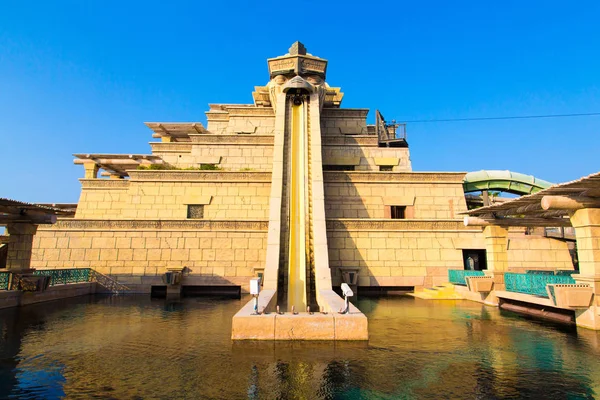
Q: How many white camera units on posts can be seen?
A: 2